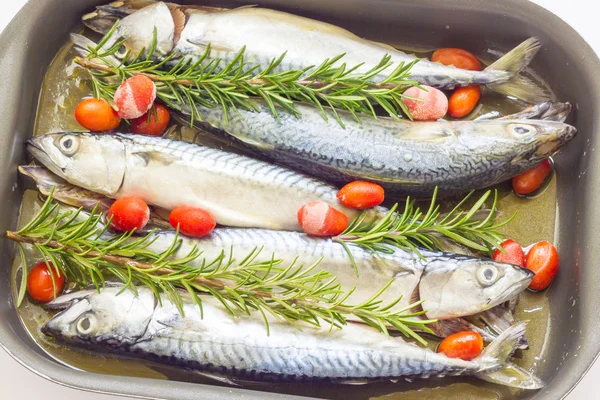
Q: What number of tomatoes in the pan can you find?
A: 15